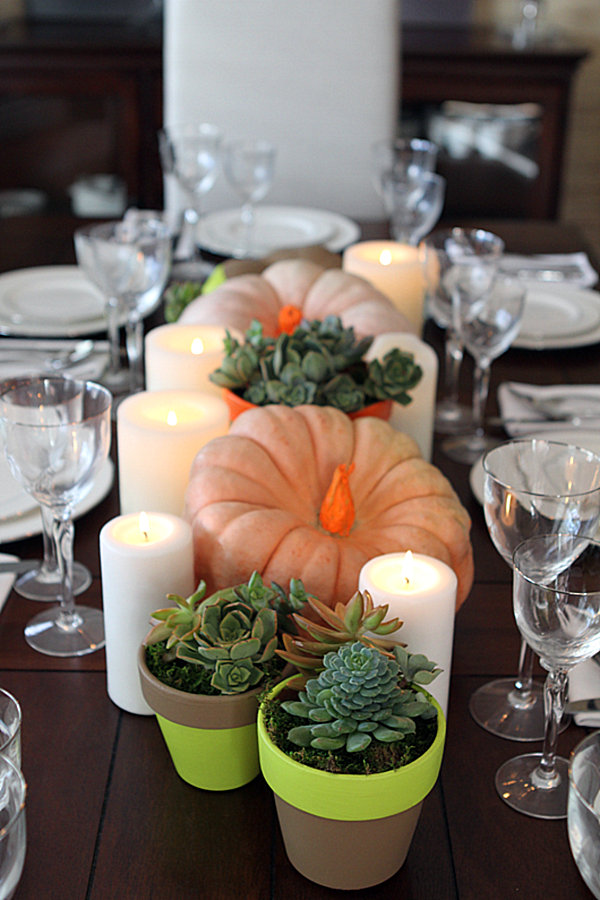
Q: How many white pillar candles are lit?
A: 5